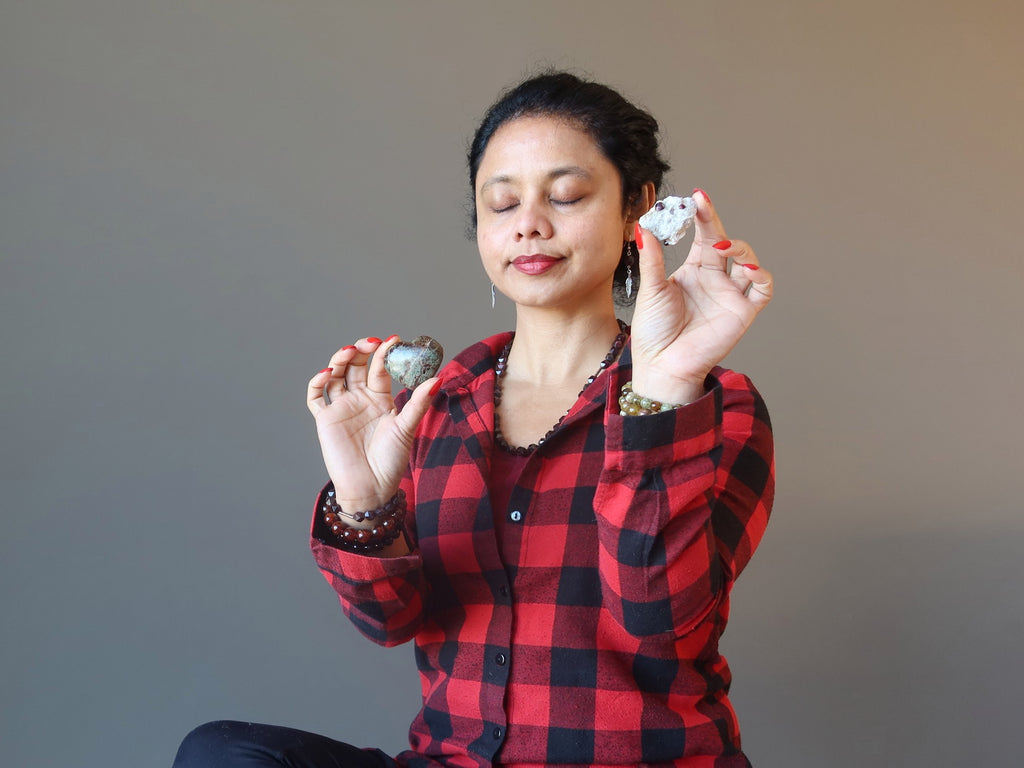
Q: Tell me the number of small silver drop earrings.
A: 2